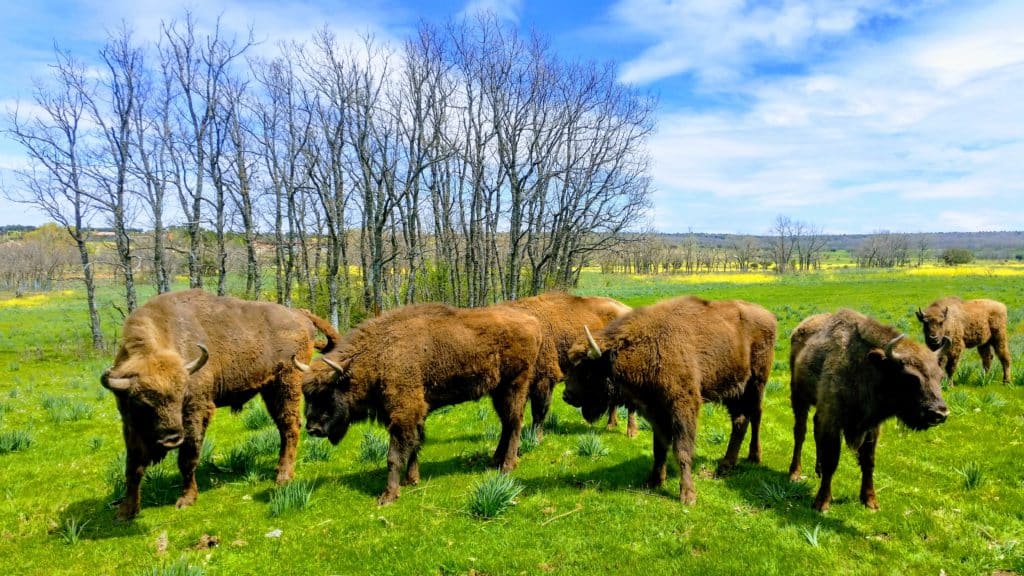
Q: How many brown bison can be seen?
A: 6